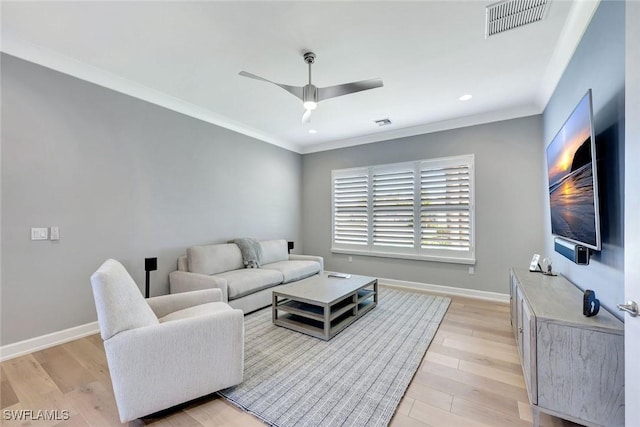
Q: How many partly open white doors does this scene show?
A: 1